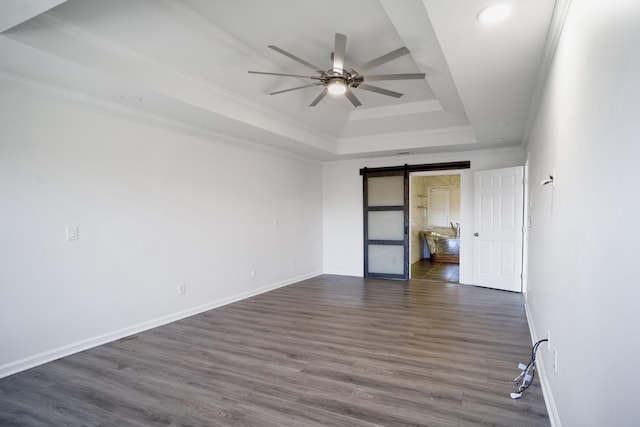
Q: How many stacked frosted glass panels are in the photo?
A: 3